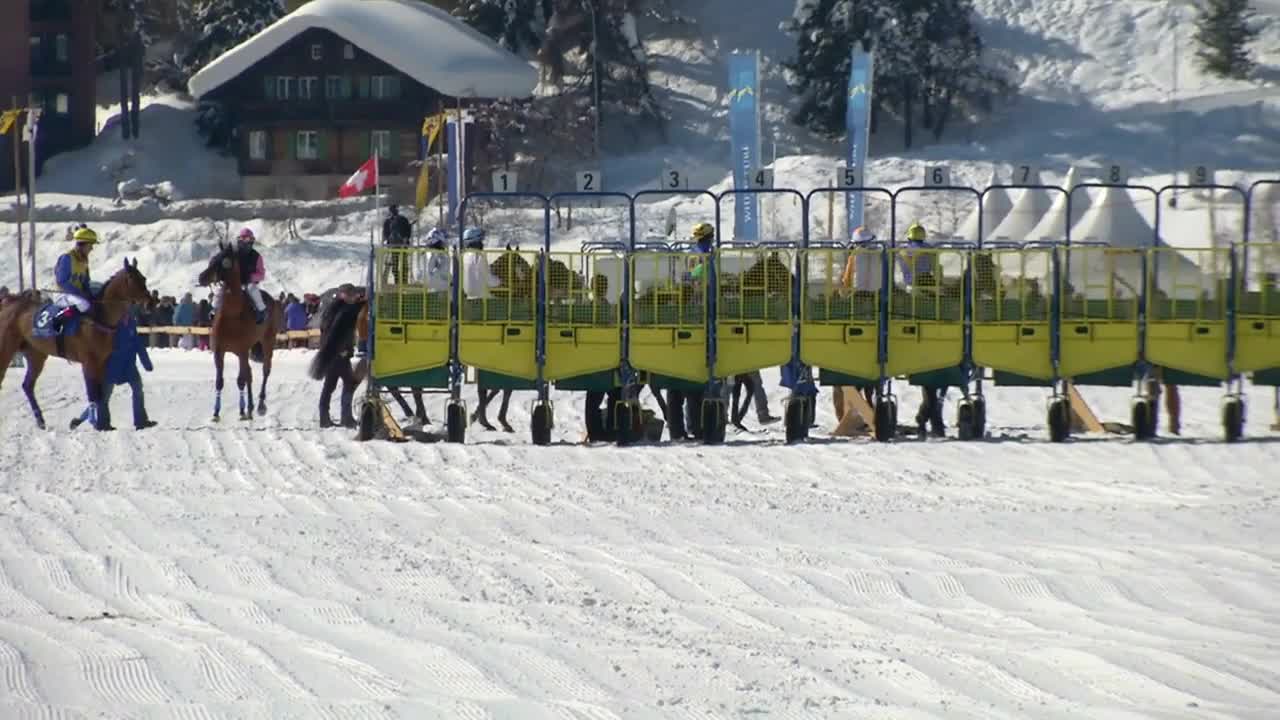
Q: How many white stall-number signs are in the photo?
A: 9